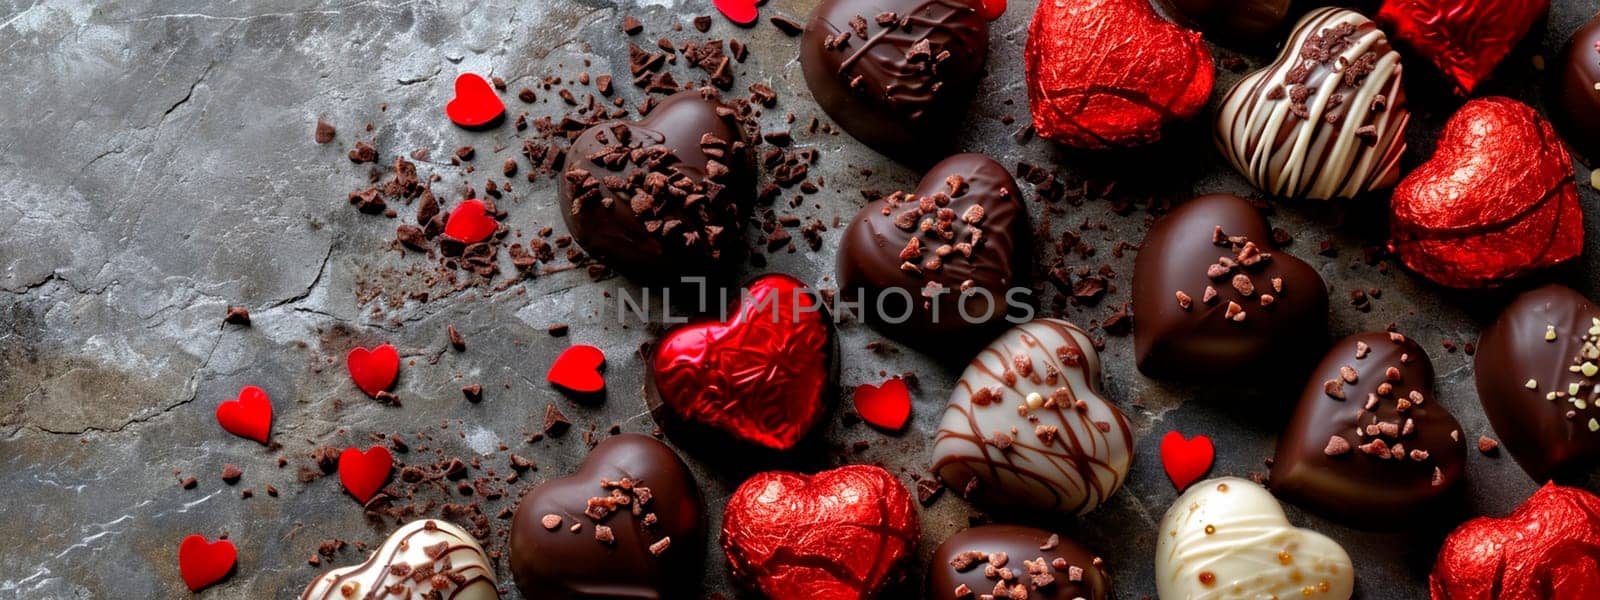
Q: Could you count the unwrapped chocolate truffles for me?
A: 14